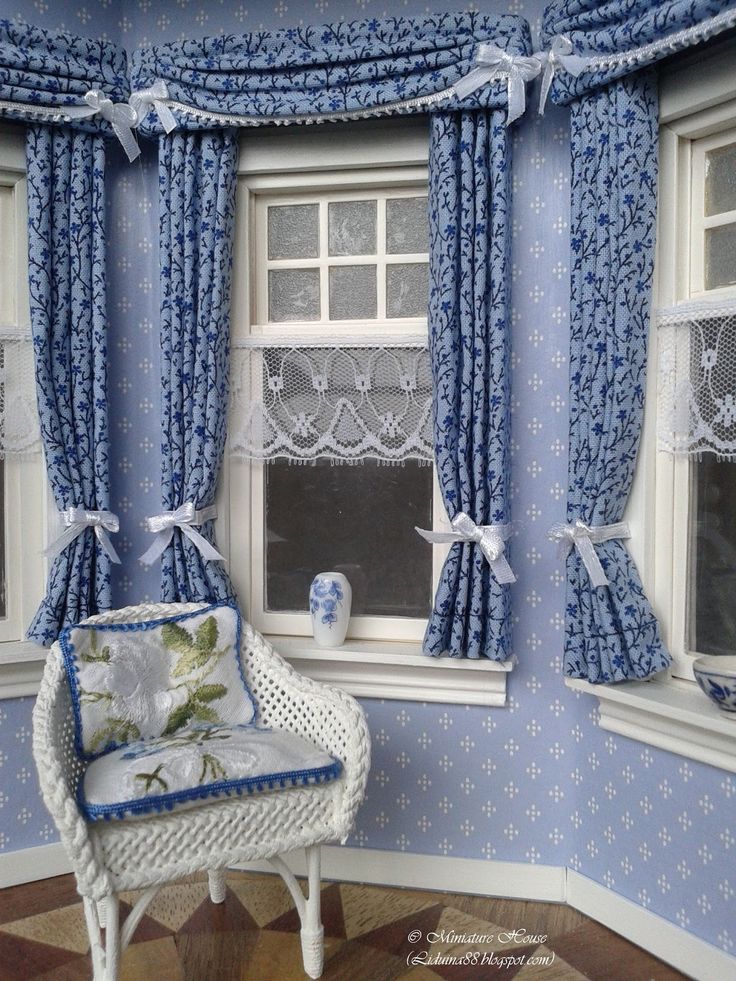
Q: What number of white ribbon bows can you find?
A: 8